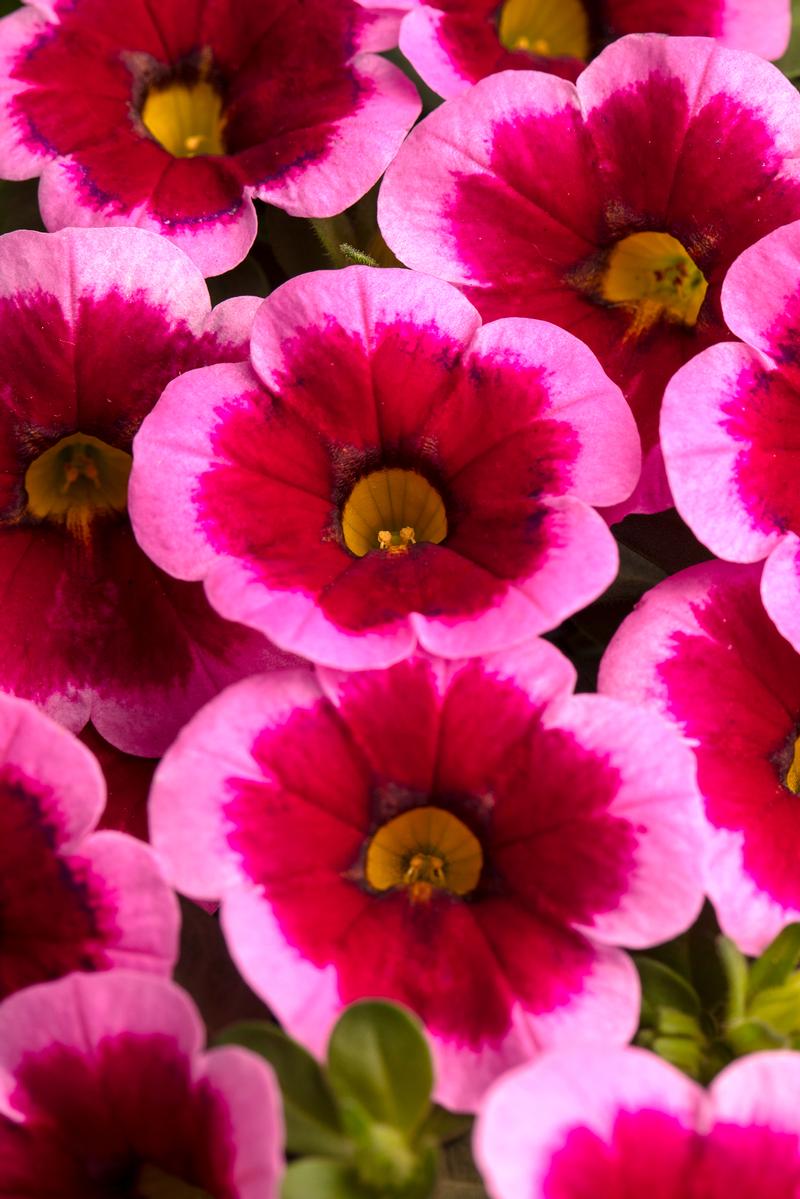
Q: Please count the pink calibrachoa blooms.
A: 11